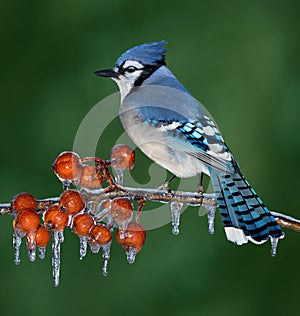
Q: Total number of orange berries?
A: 12